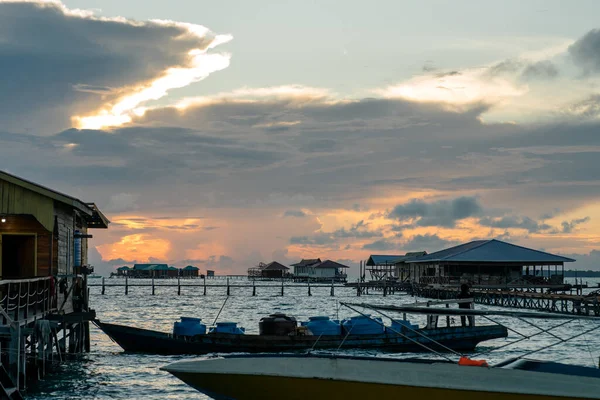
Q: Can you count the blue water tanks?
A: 5